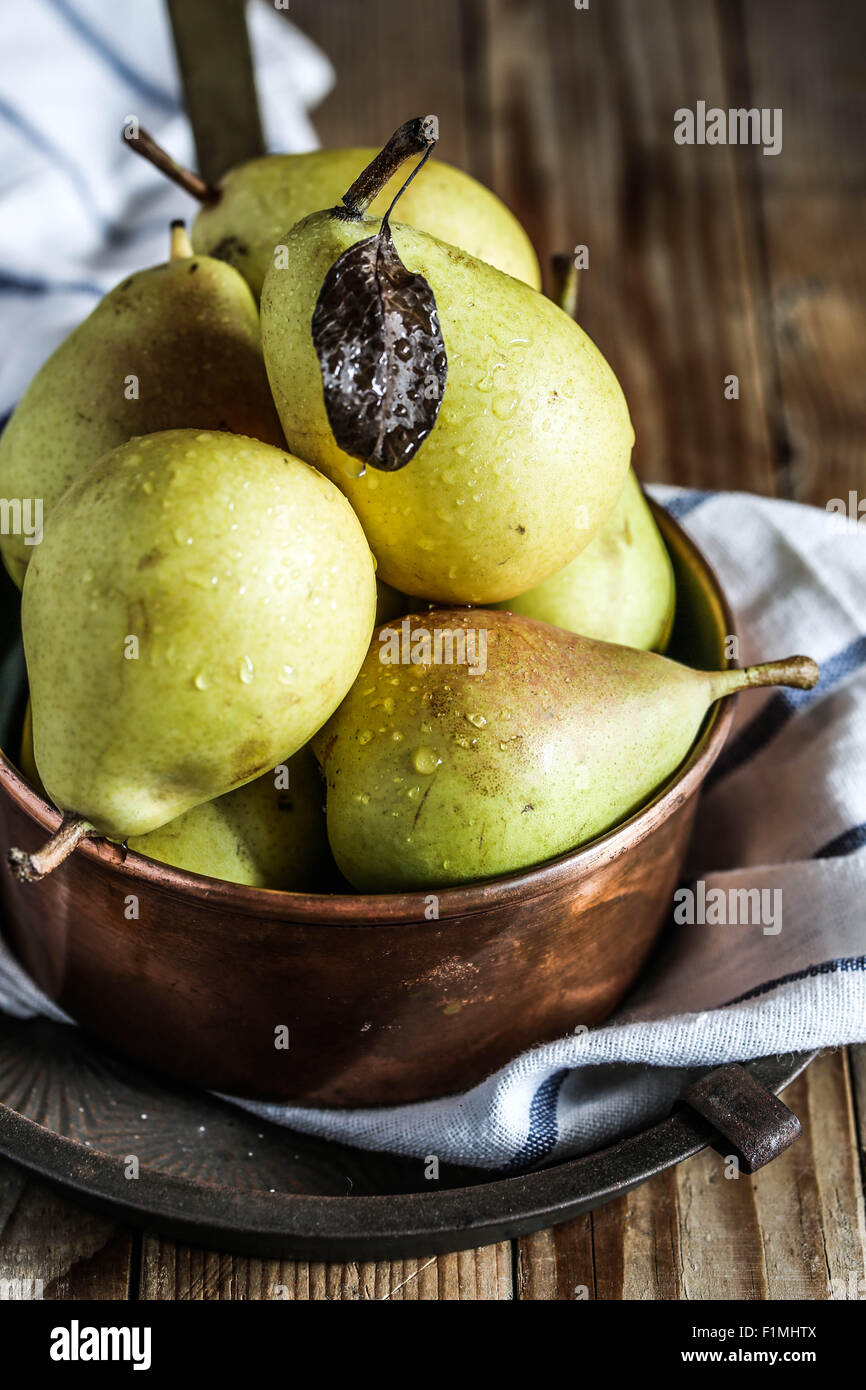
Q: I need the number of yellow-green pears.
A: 7